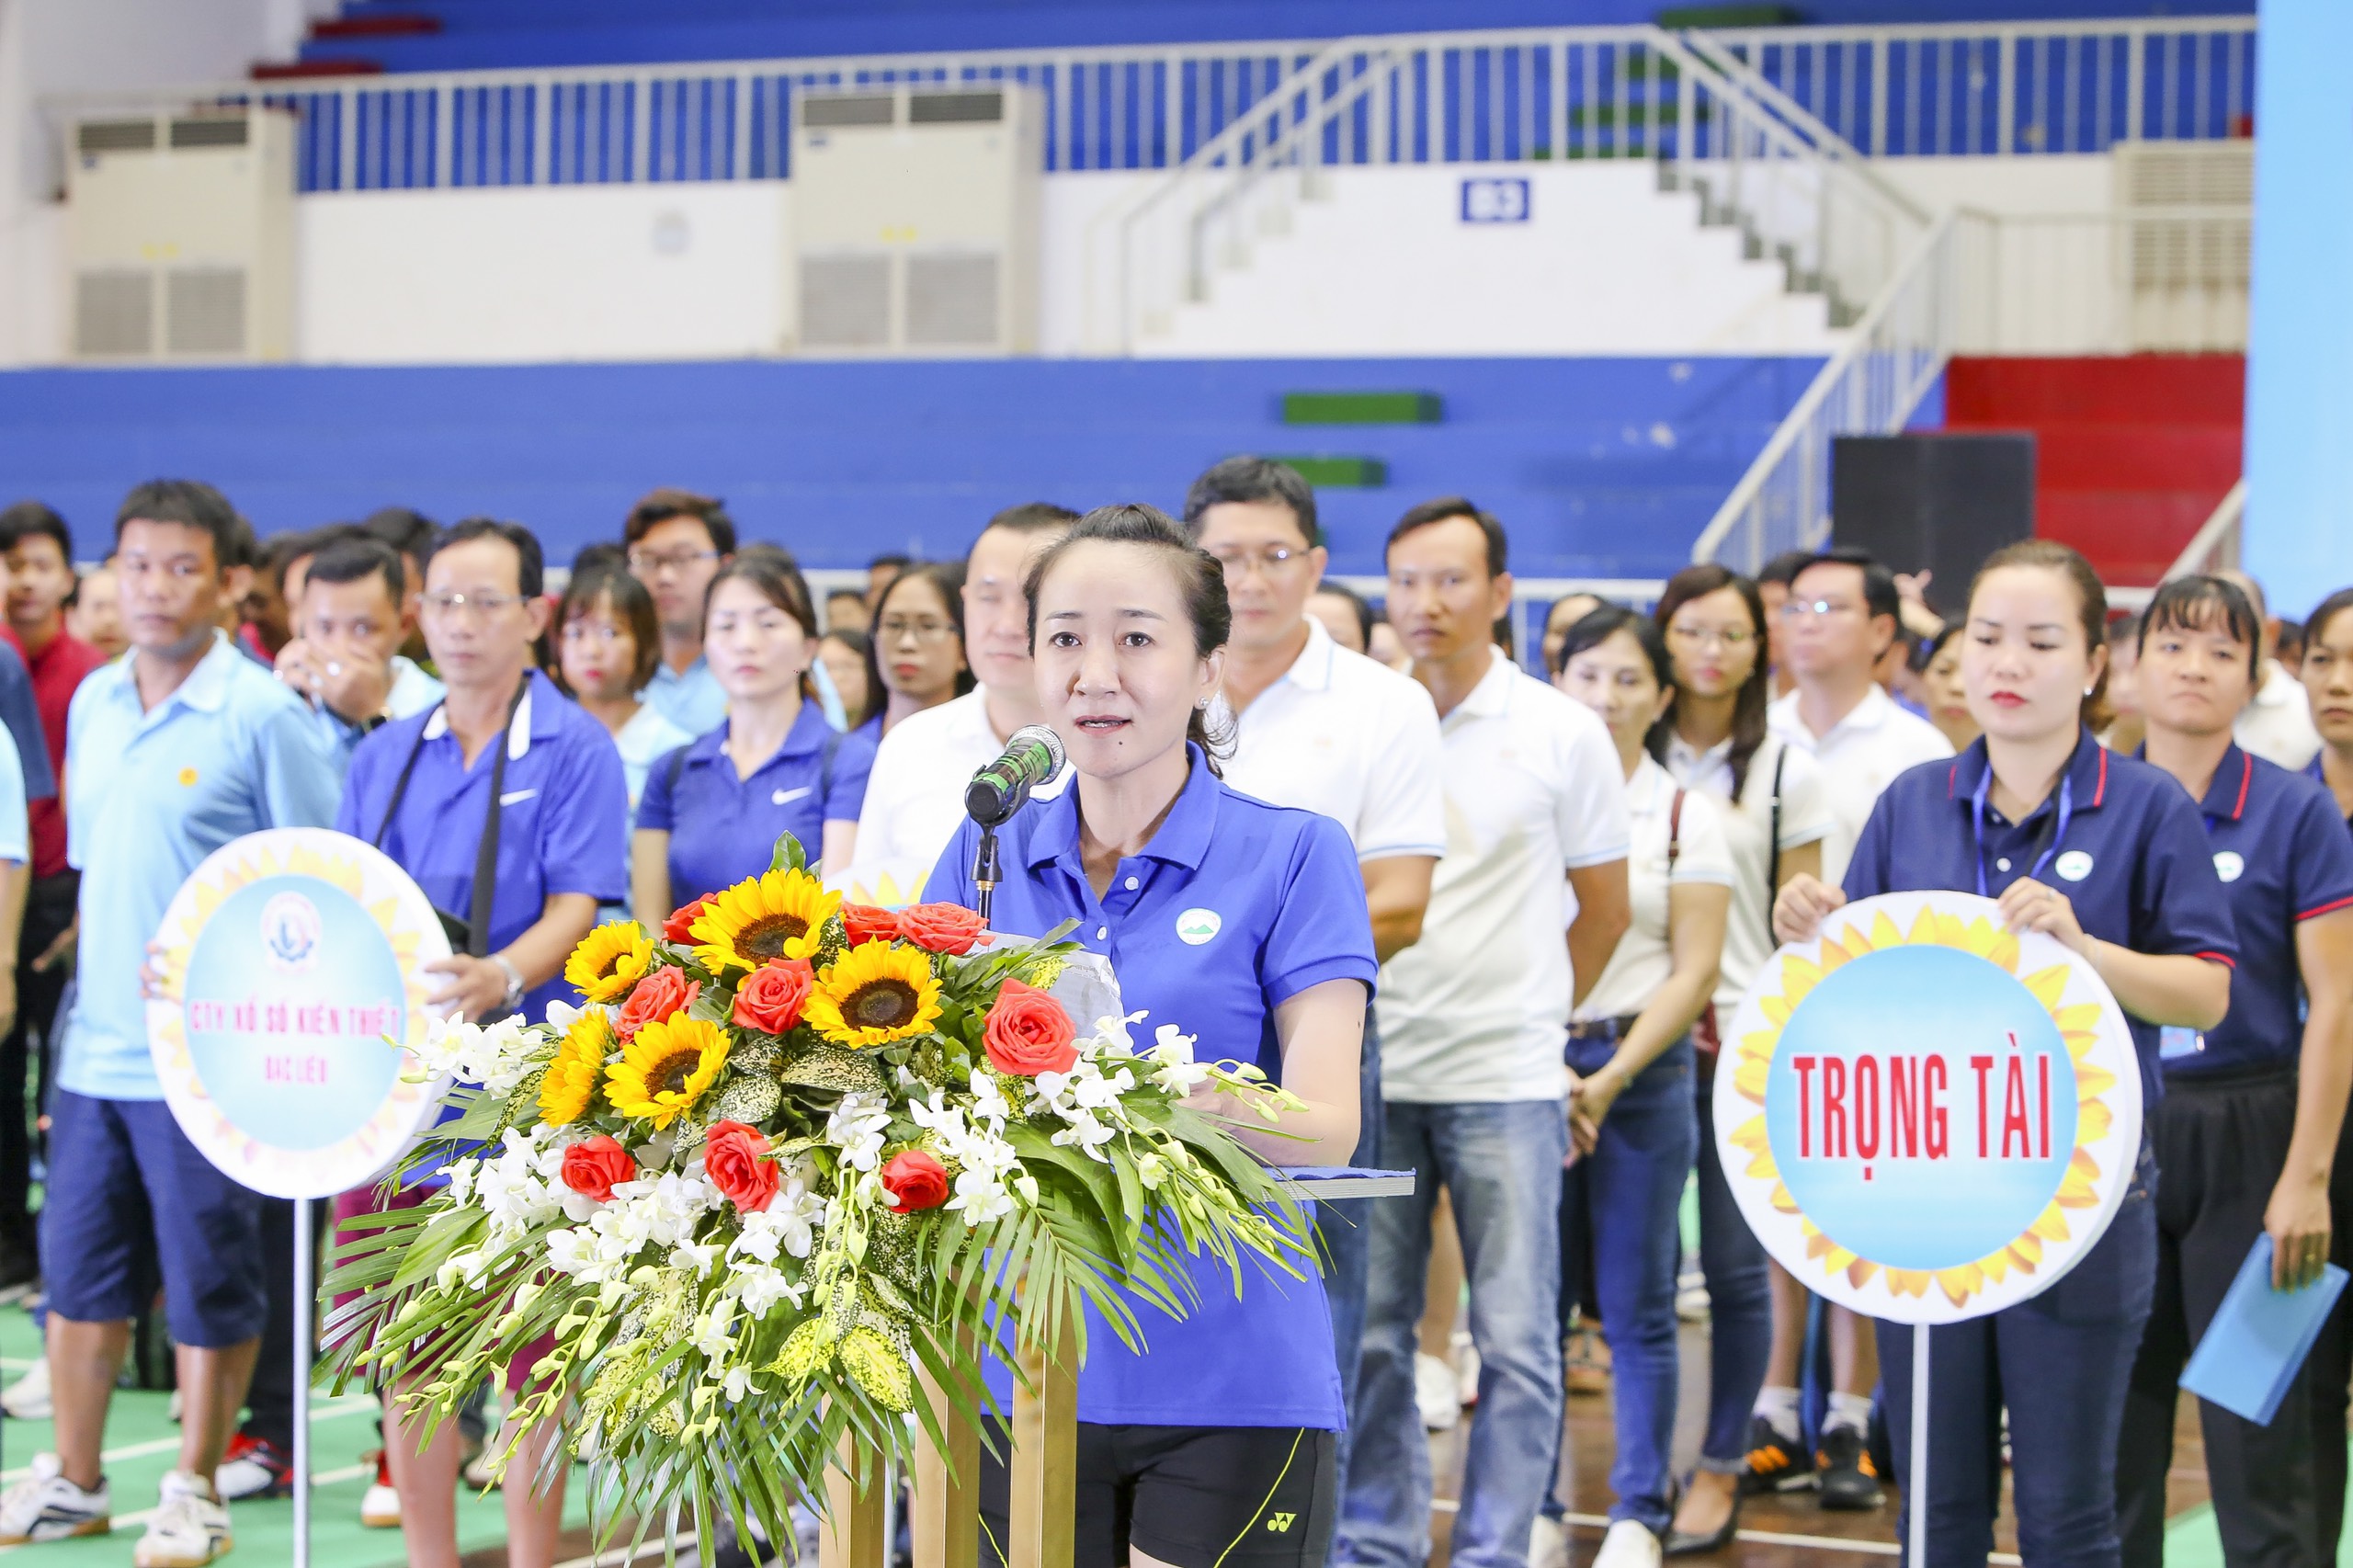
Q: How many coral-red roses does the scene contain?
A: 9